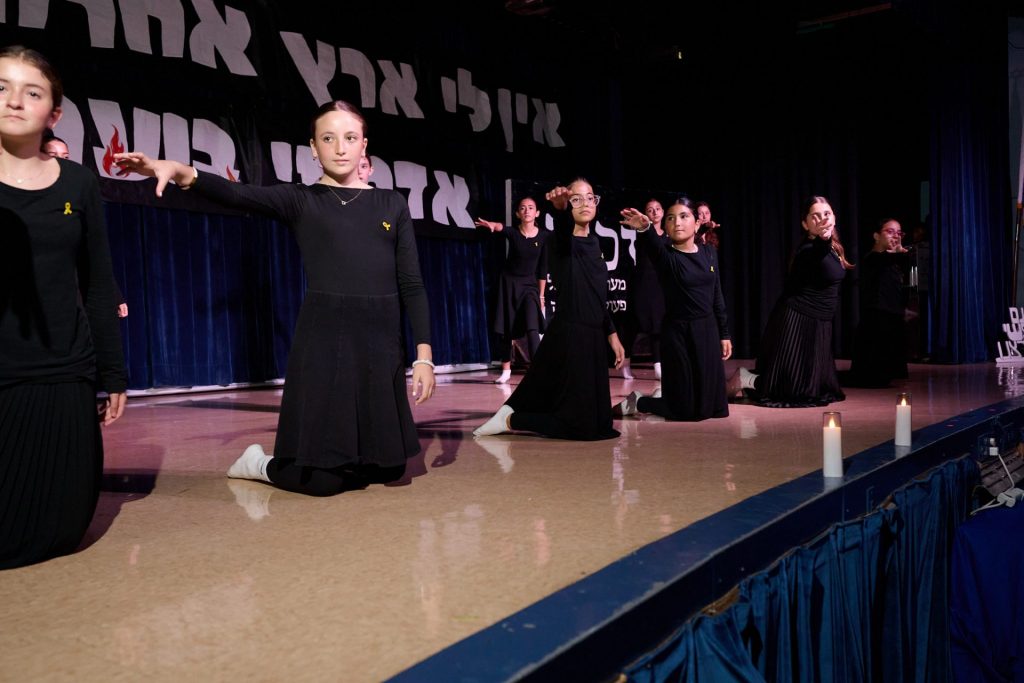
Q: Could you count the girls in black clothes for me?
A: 11